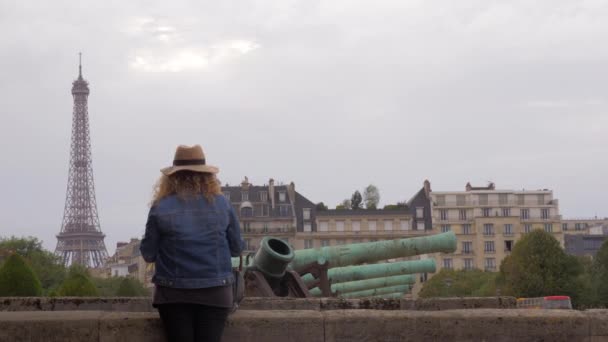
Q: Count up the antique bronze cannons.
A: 6